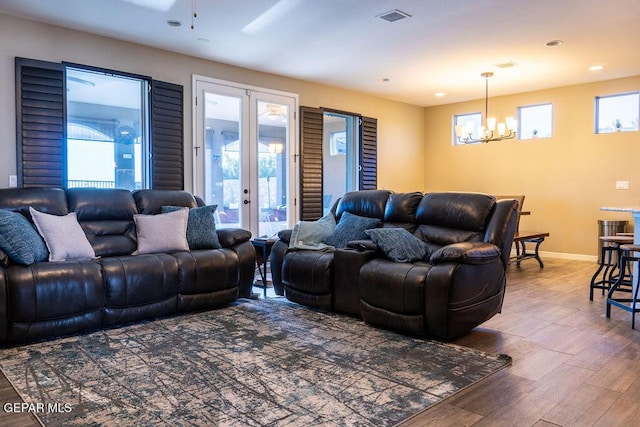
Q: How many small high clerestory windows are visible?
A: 3